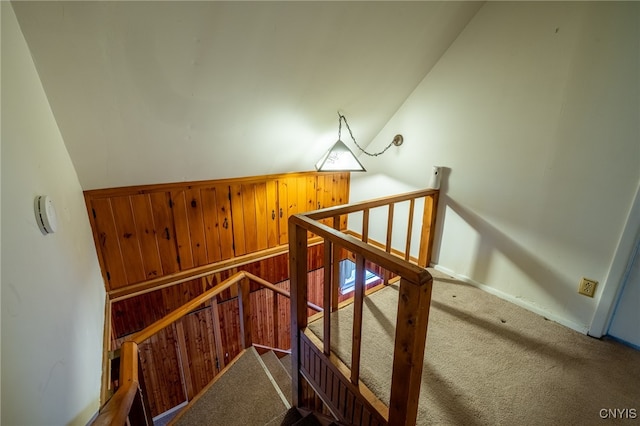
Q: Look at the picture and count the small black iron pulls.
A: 5